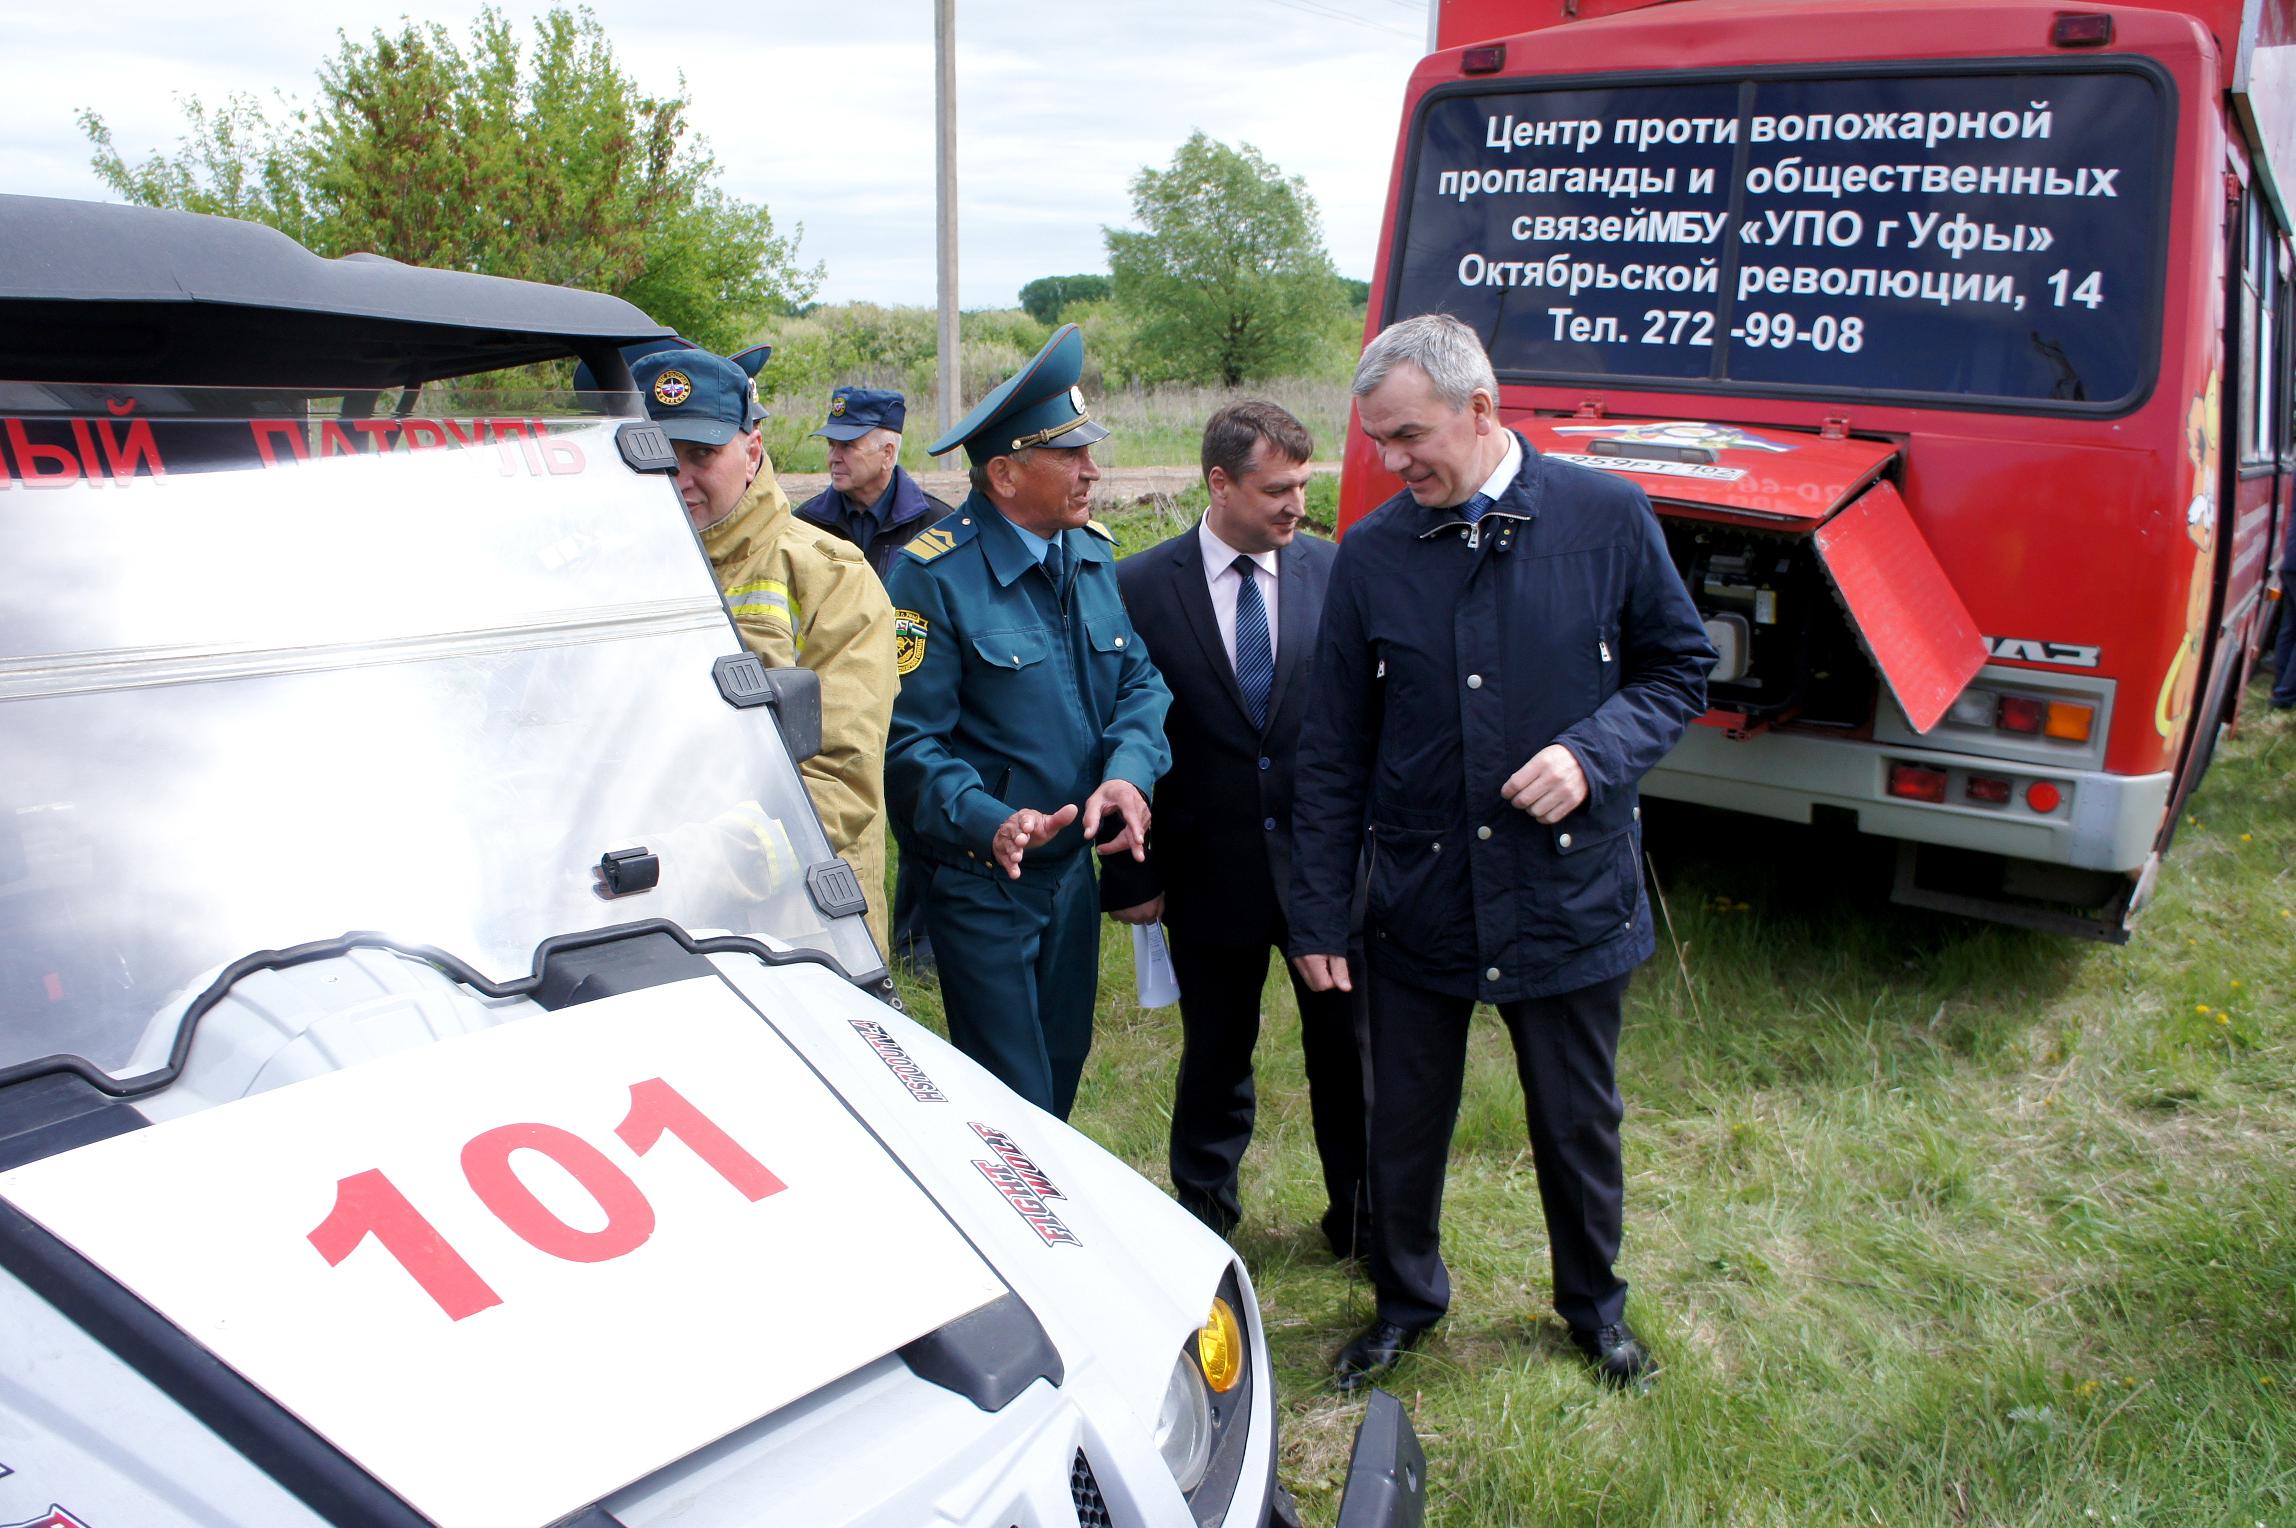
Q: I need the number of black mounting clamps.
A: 3